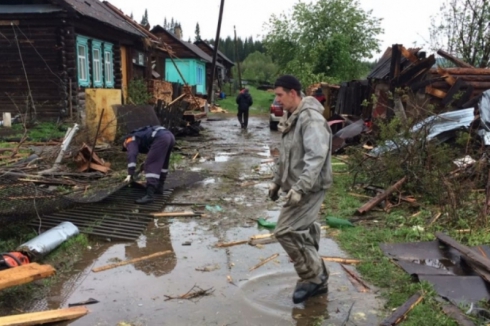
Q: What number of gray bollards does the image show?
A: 0